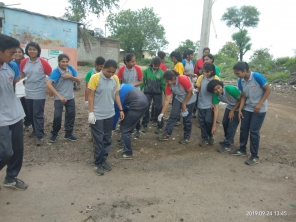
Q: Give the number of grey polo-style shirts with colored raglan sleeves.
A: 11